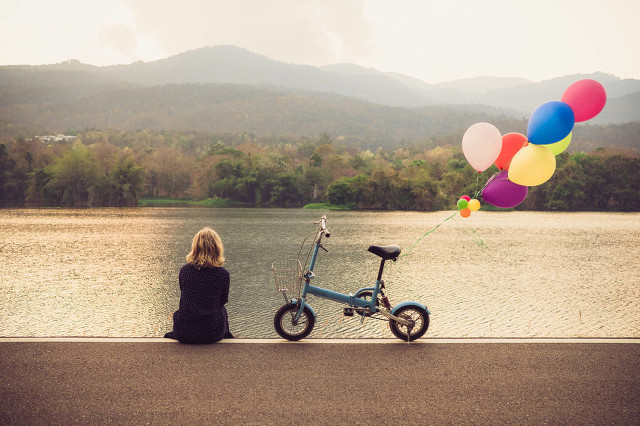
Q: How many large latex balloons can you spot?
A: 7